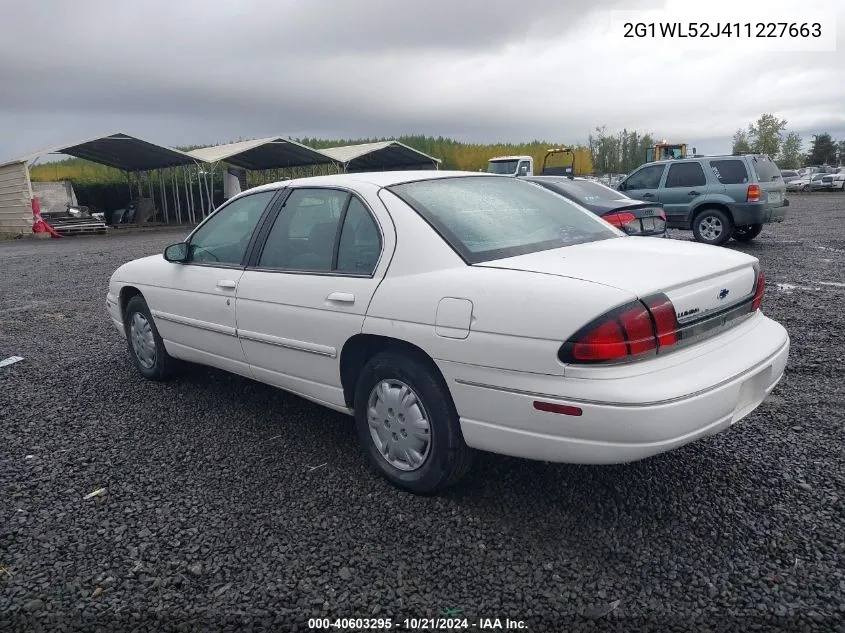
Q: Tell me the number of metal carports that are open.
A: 3